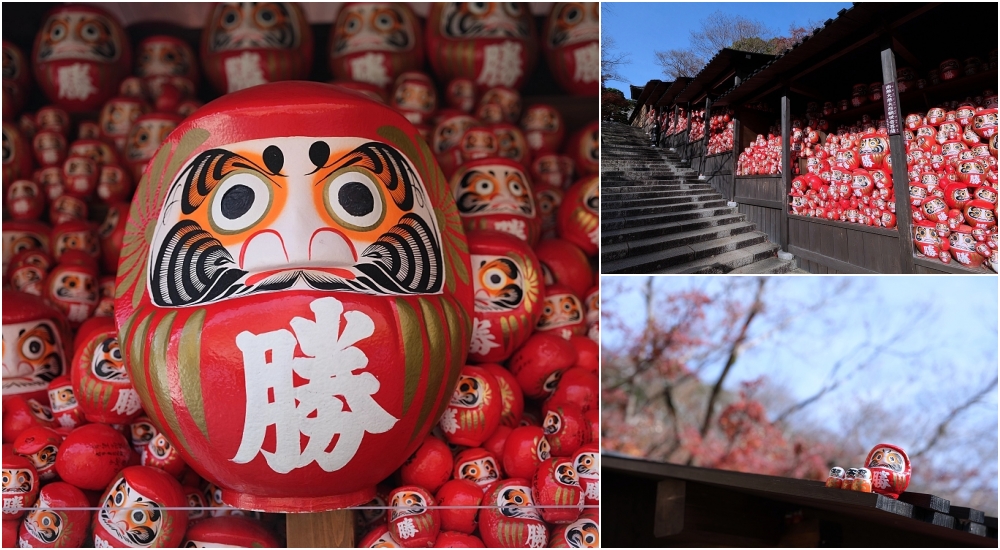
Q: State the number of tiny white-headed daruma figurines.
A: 3